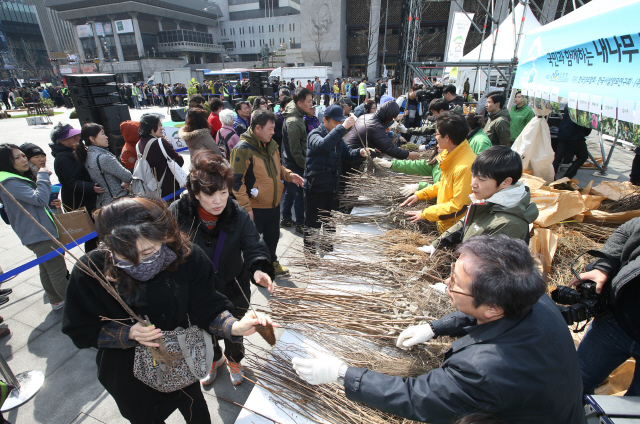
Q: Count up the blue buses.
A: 1